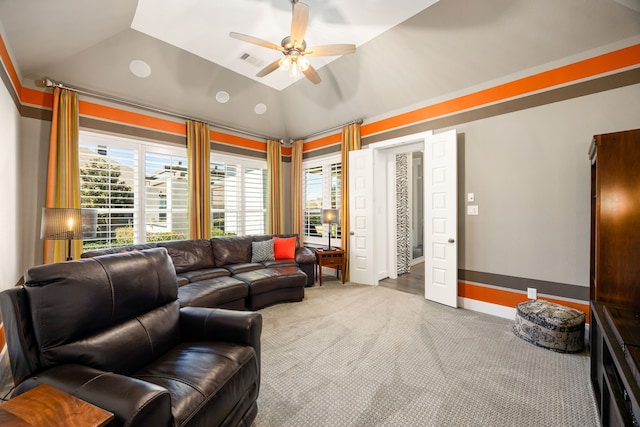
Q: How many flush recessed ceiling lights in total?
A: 3